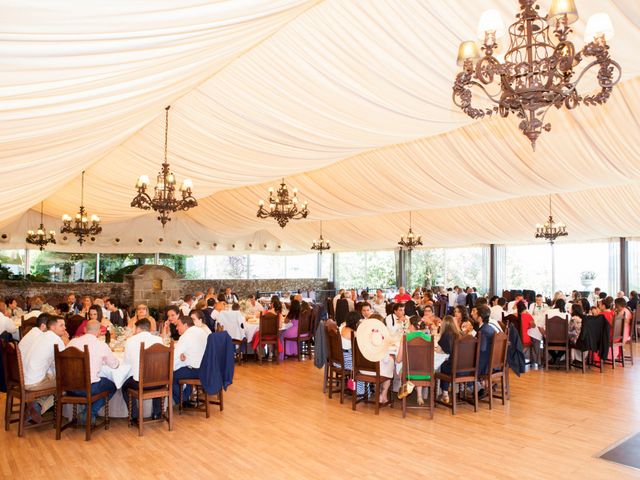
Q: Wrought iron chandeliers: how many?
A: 8